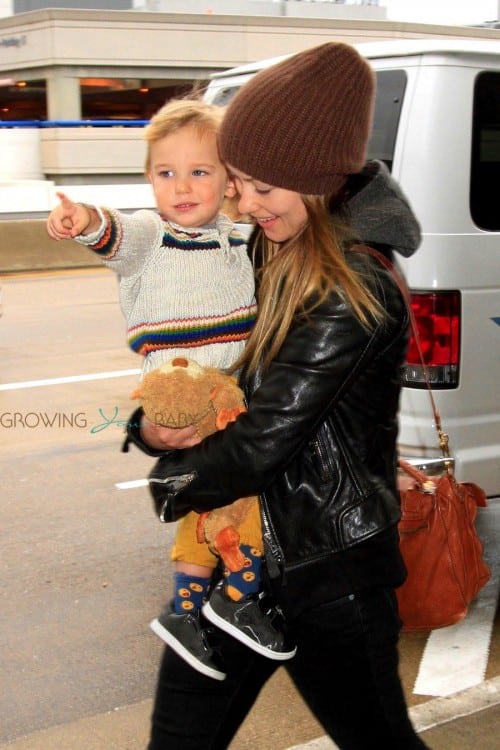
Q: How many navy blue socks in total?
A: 2